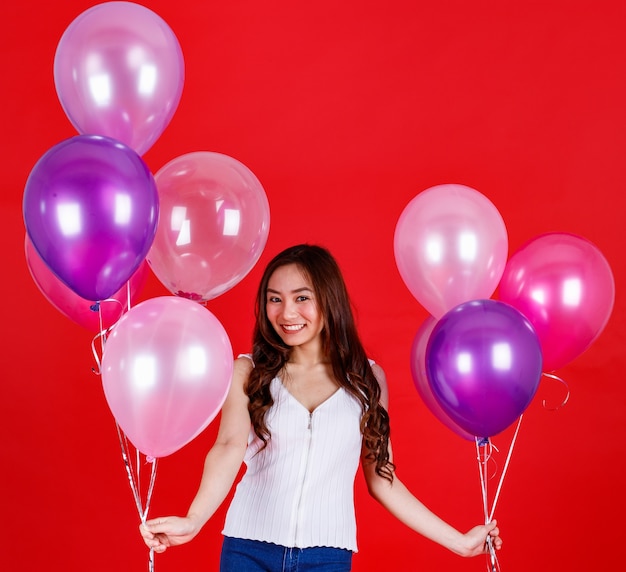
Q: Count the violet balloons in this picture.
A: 2